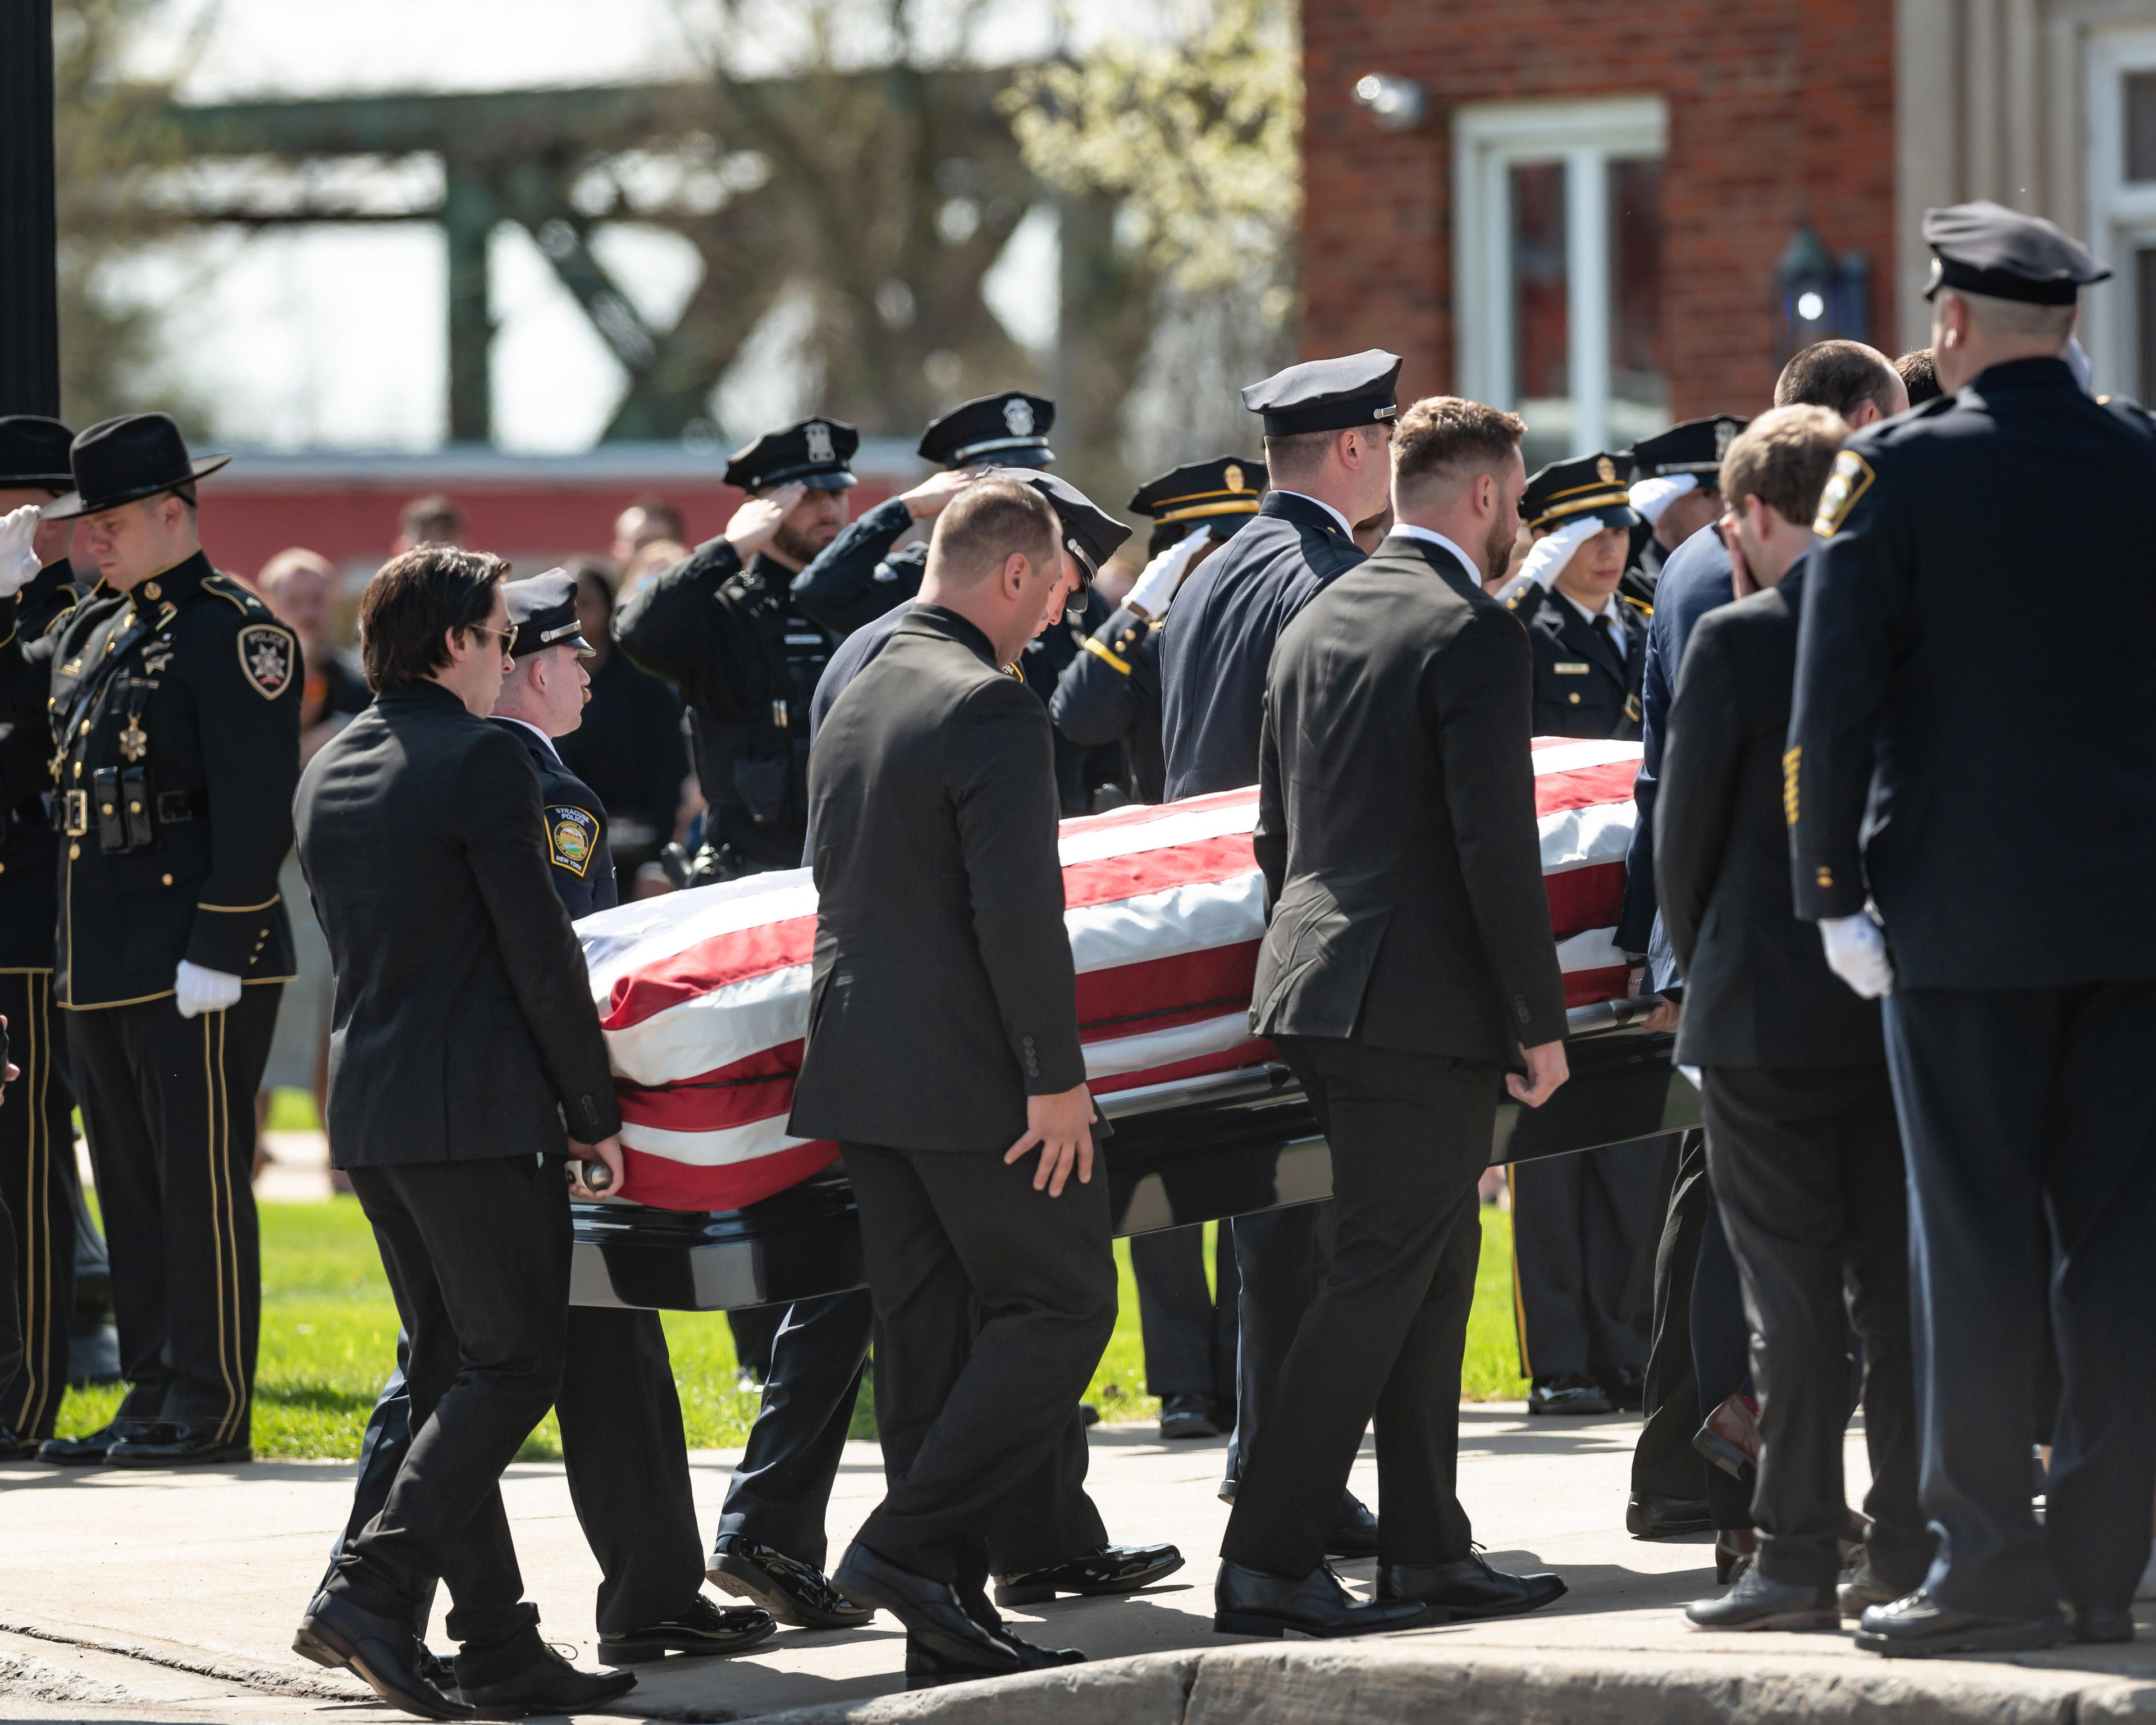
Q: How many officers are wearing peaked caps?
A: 9